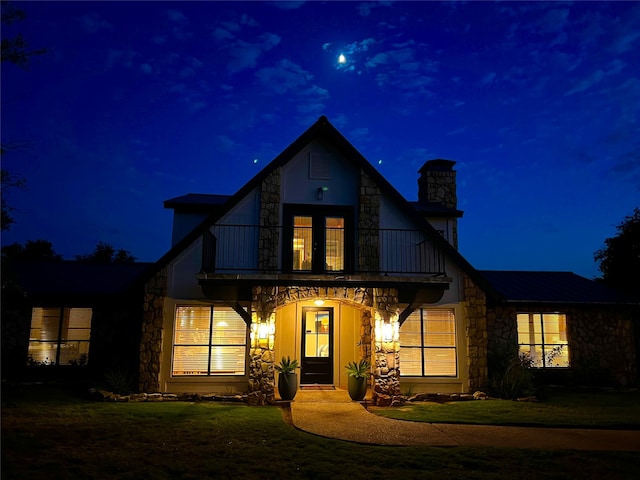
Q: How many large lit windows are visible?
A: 4